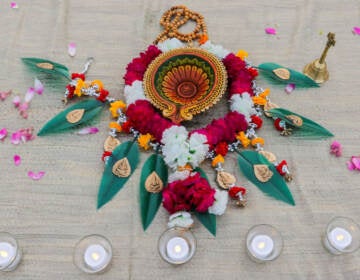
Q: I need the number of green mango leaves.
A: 8